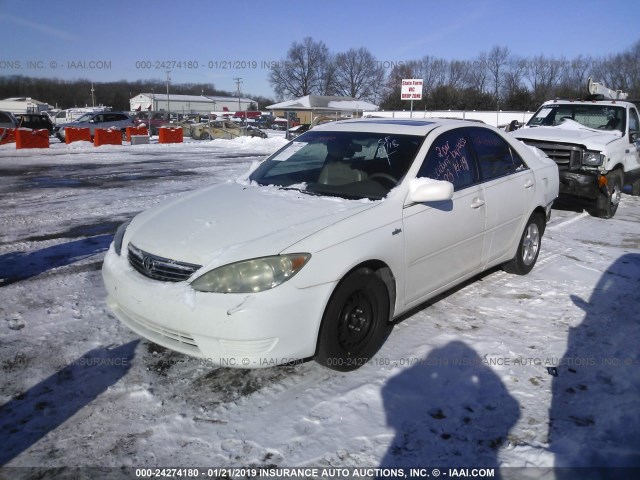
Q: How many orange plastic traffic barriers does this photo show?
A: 6